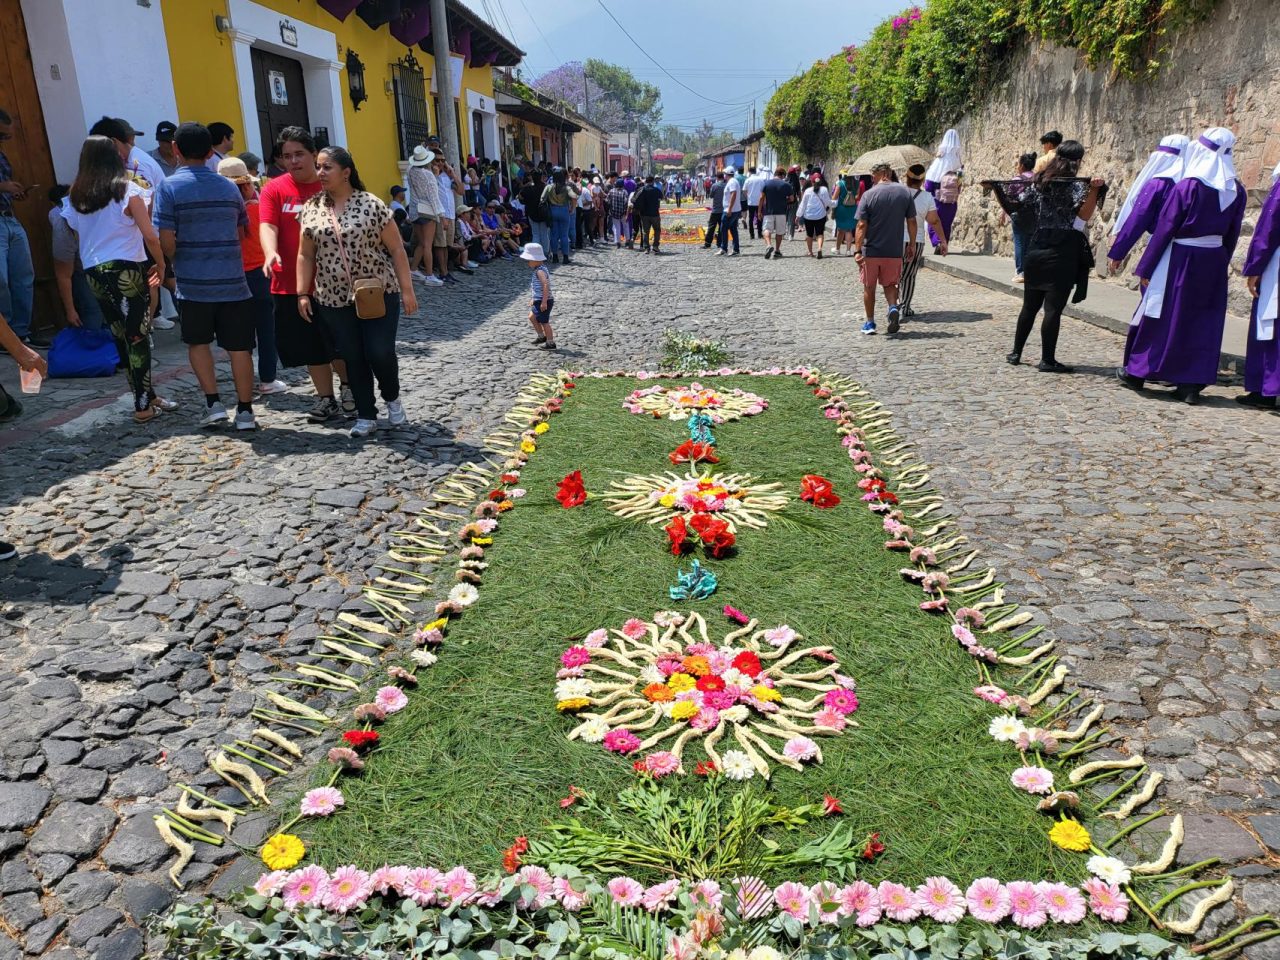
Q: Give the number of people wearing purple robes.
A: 4